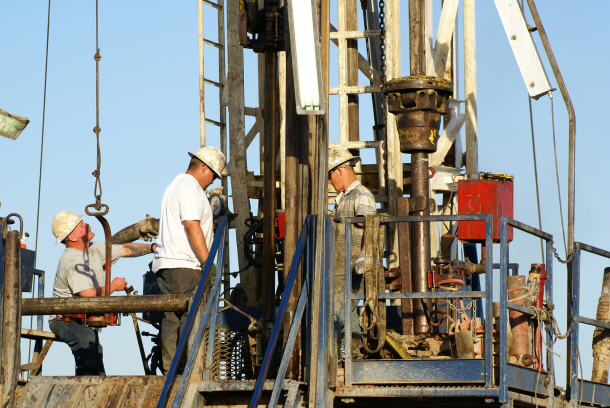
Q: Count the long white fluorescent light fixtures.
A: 2